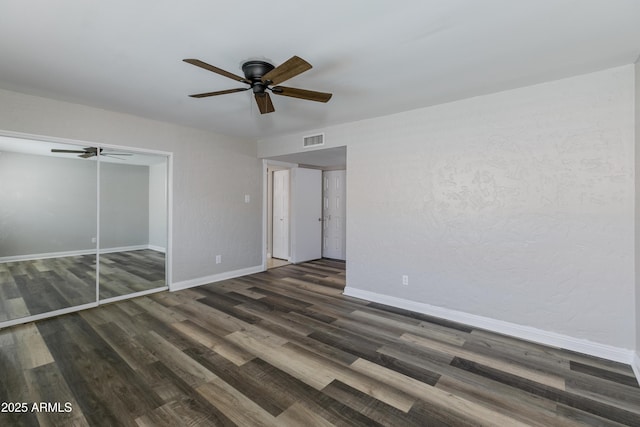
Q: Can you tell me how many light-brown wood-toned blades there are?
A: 5